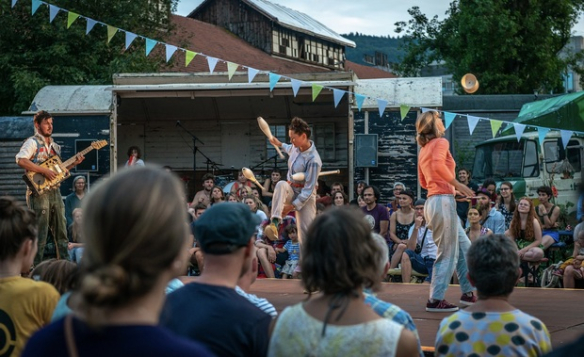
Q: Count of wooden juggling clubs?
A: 3